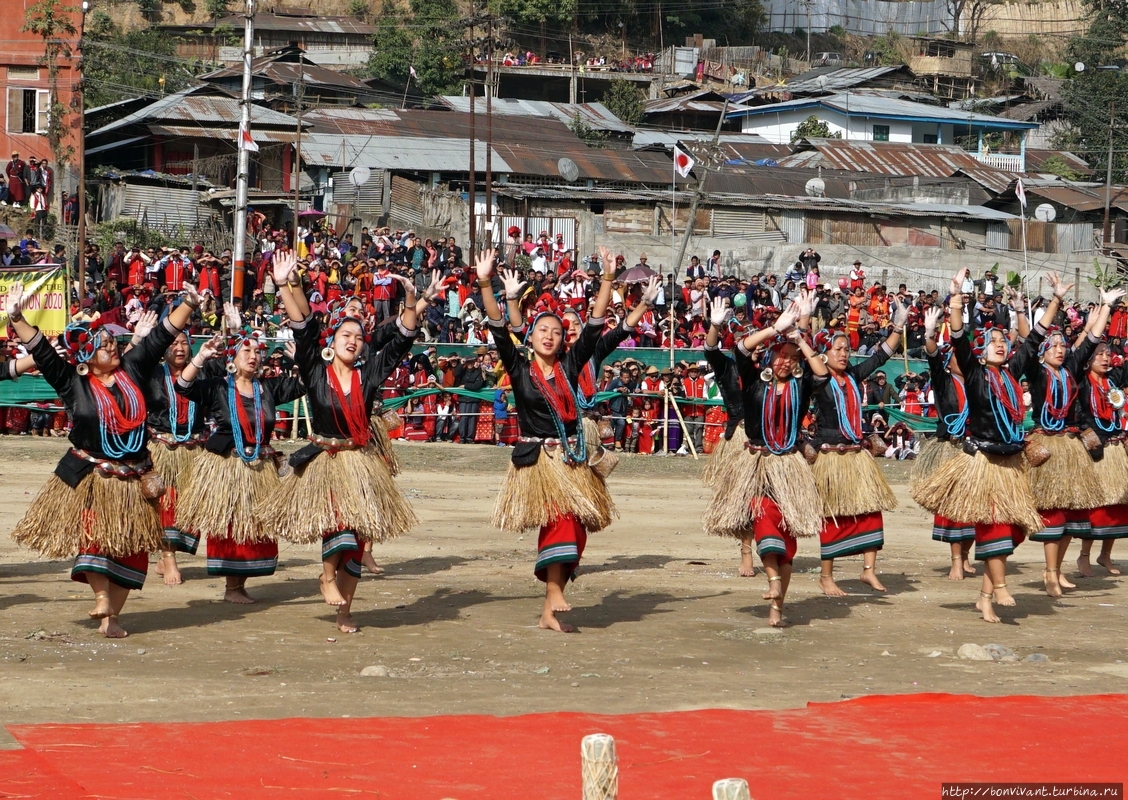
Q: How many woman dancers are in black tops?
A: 14